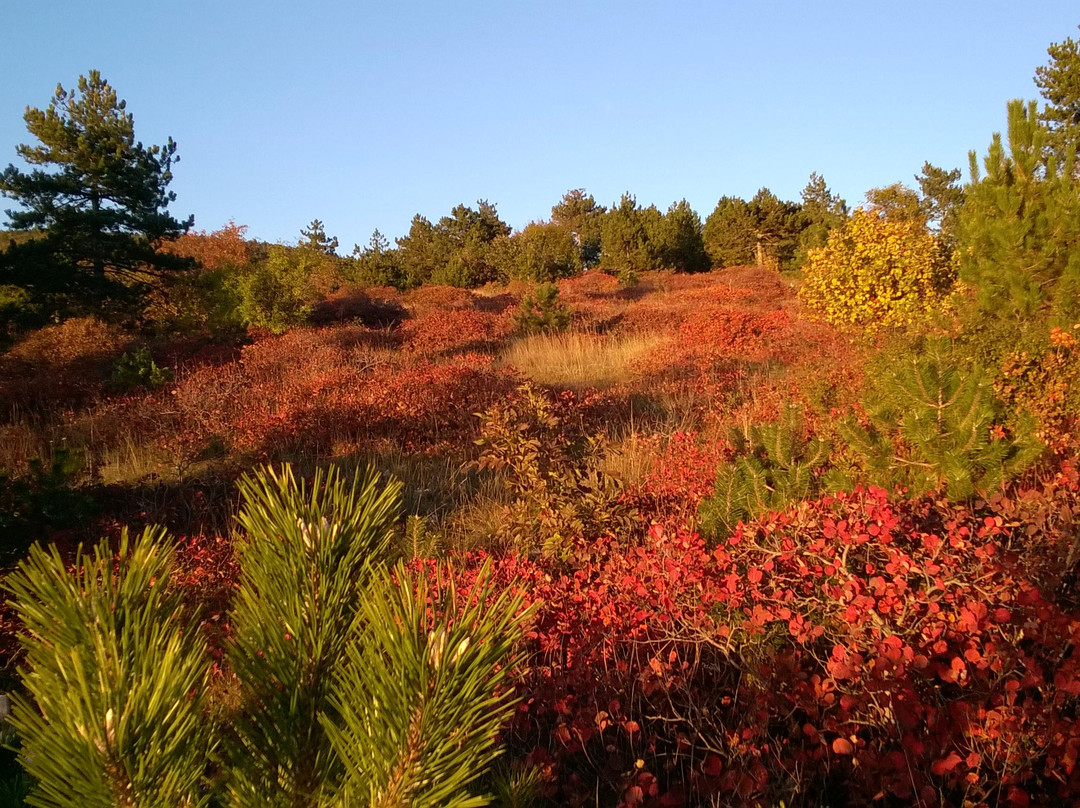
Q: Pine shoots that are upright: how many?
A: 3